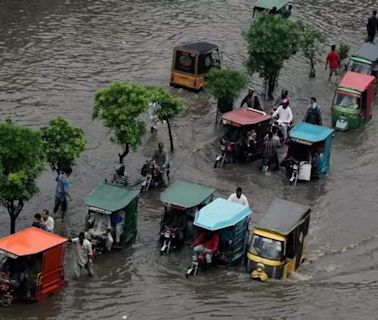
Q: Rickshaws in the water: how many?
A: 11